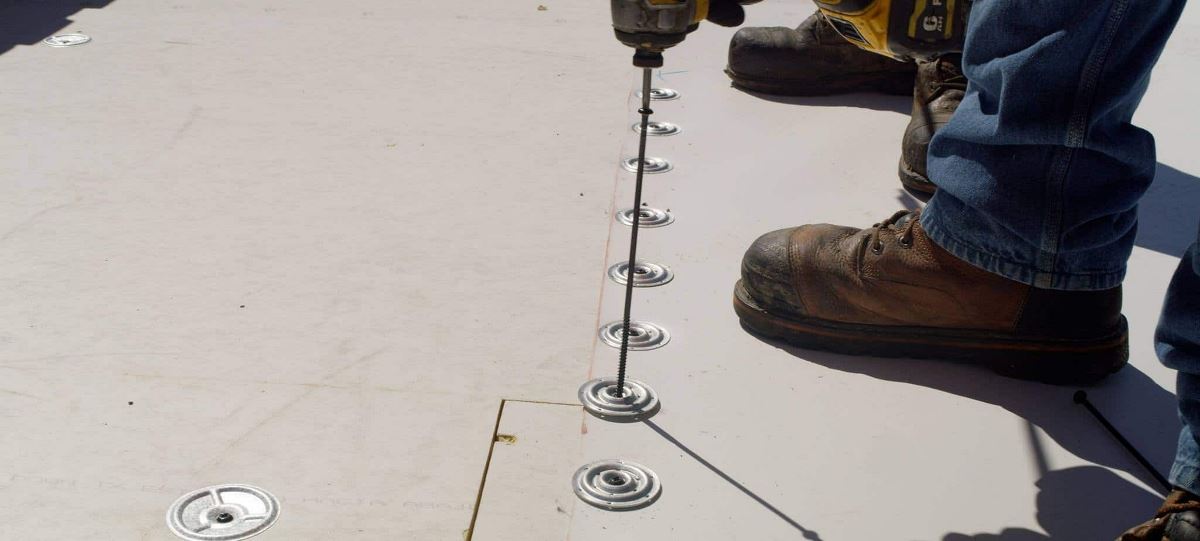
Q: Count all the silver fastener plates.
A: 10